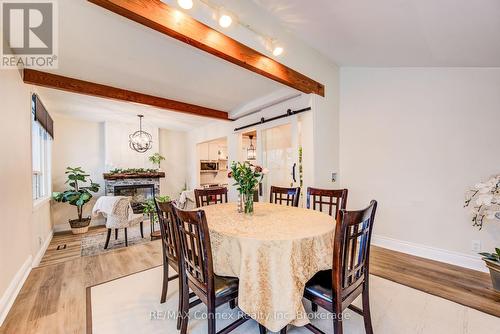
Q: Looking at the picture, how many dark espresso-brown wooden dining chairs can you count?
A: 6